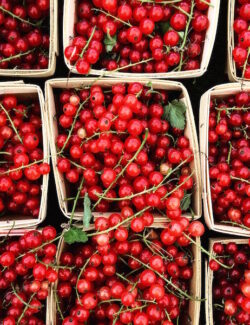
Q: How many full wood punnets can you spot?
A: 1